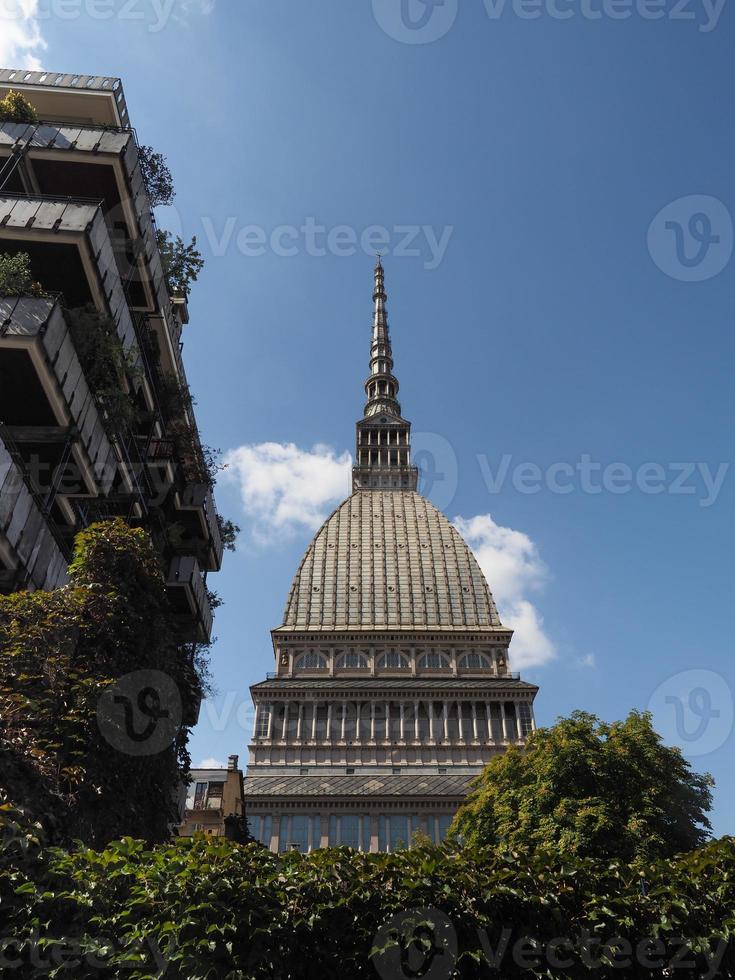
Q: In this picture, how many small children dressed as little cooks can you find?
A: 0